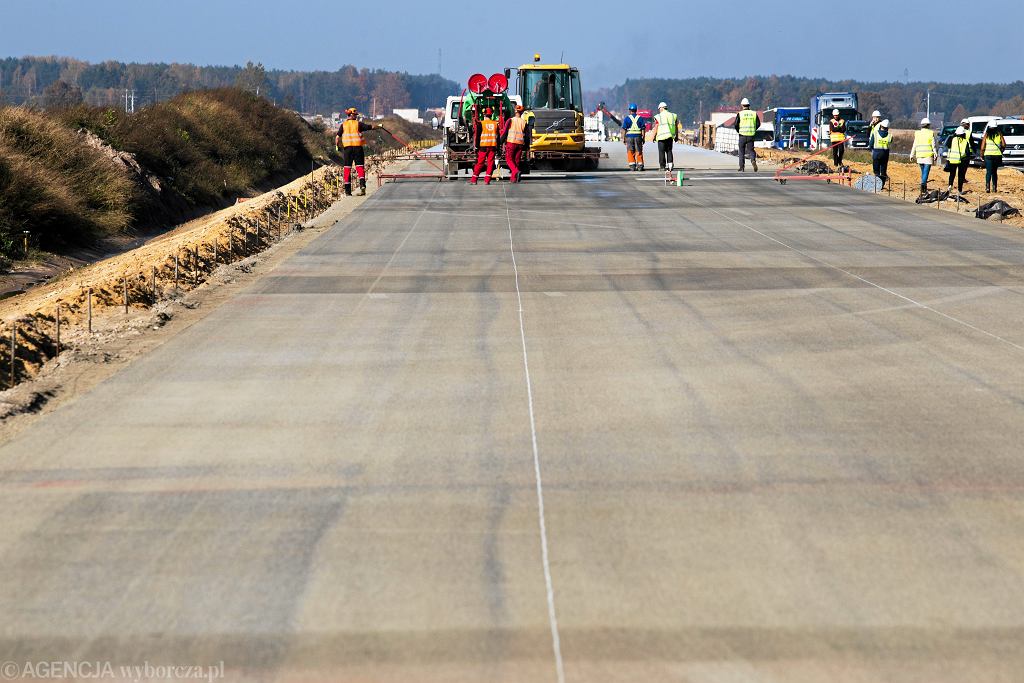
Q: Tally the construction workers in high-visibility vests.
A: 13